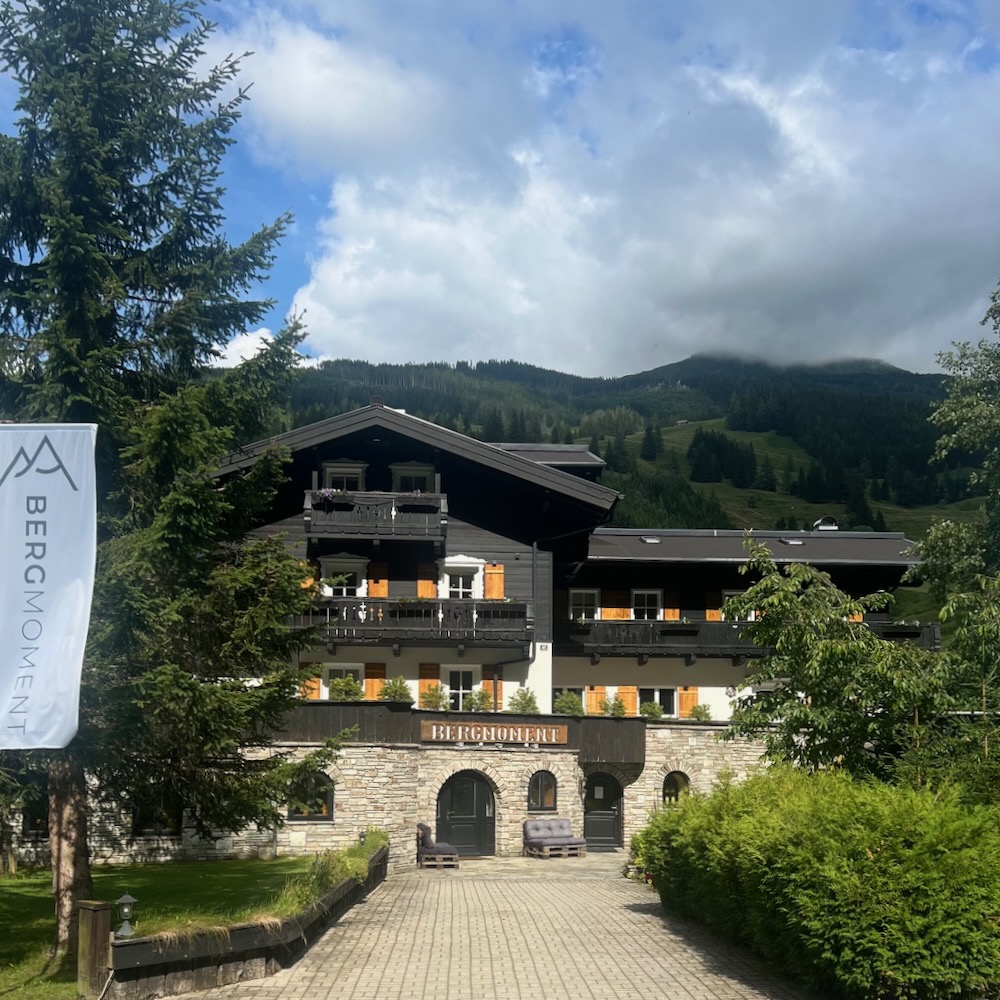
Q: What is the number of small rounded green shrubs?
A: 9